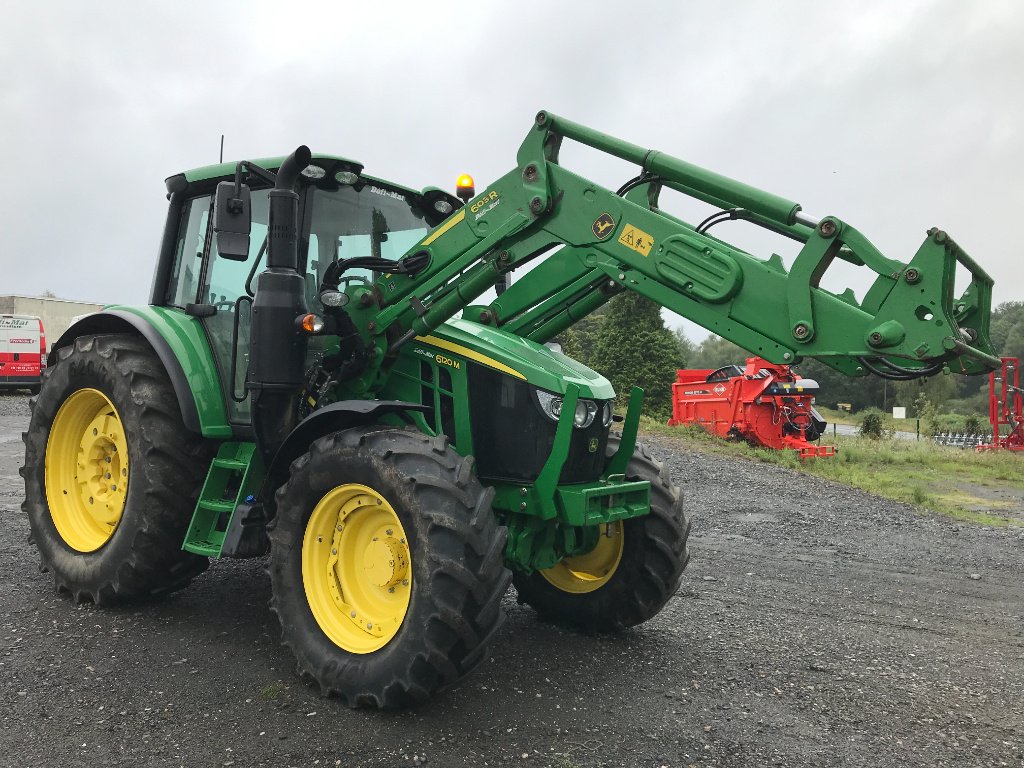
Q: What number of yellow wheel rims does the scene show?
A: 3